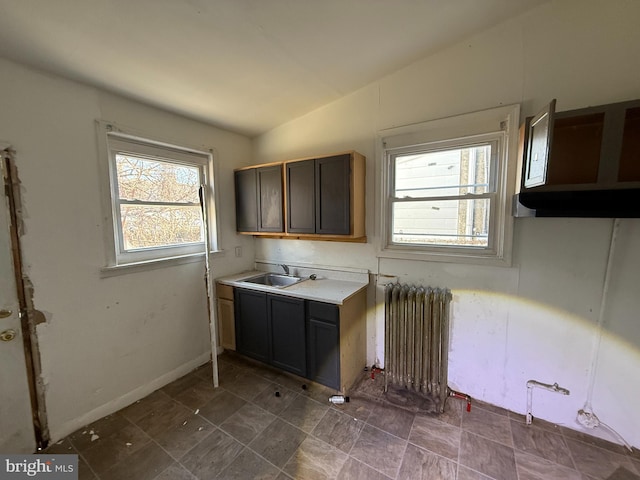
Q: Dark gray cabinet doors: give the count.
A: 7